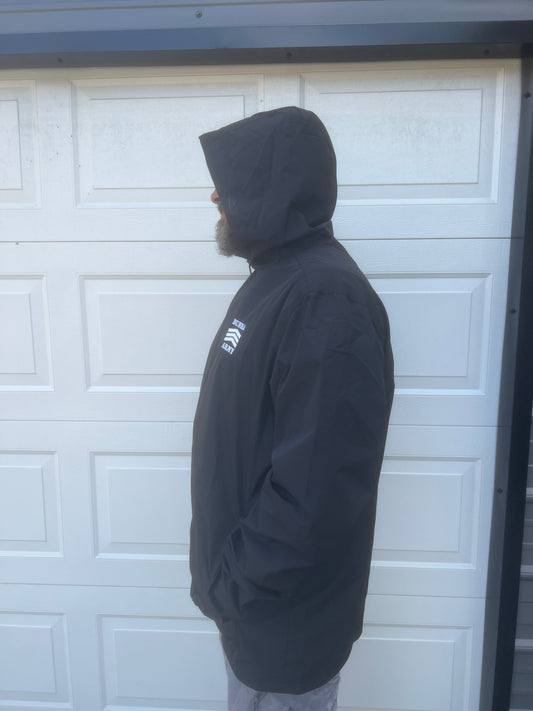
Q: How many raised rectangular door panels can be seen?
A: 12